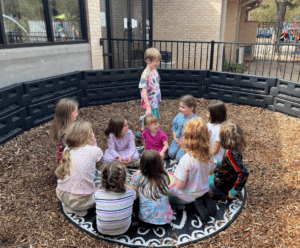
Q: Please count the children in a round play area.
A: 11